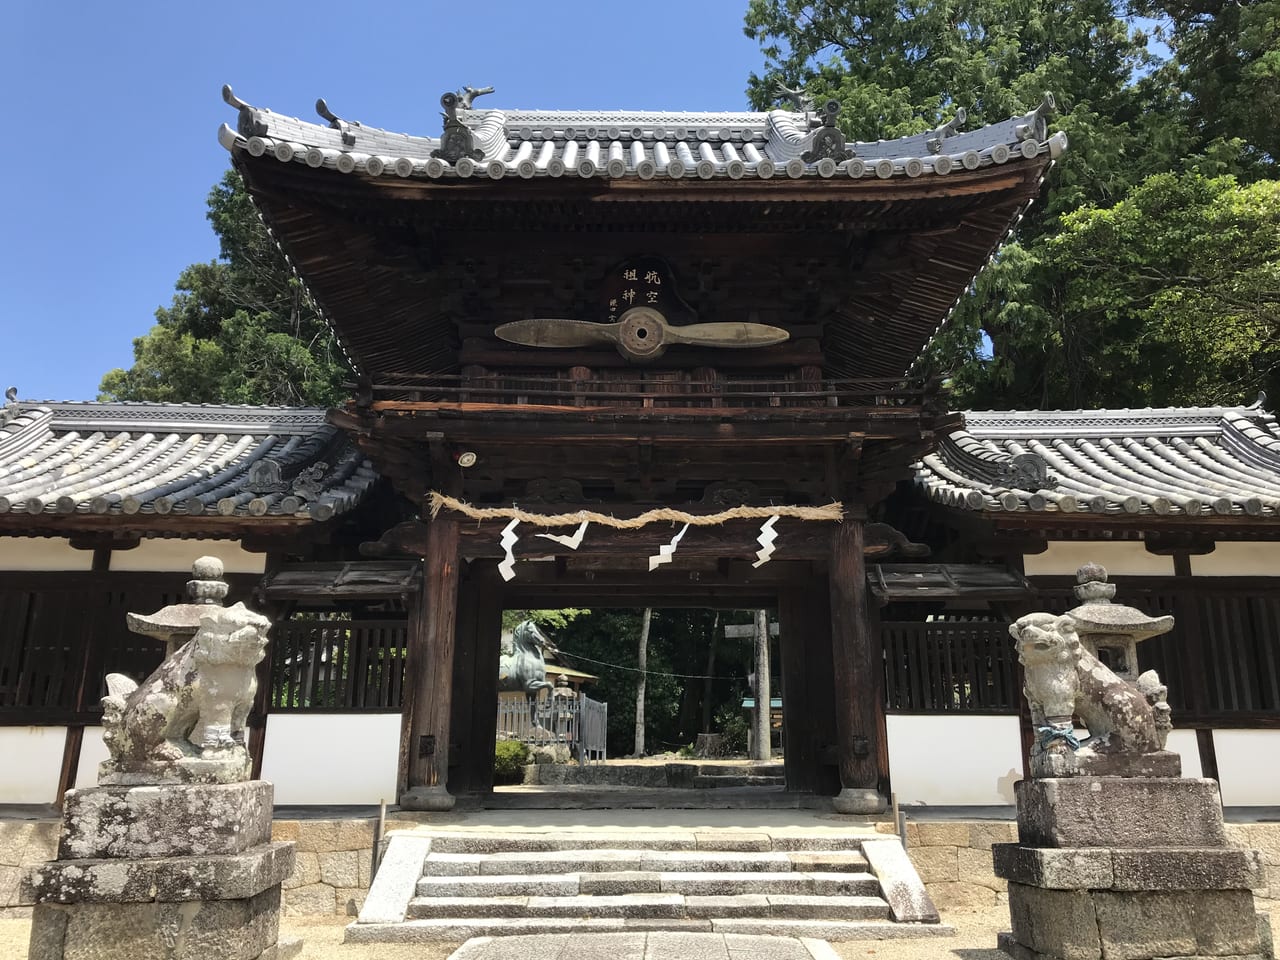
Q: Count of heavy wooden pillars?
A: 2